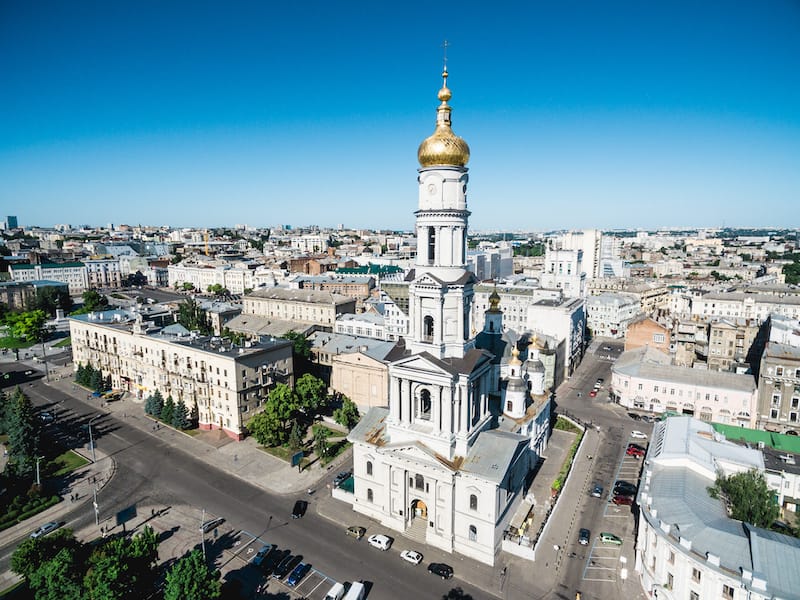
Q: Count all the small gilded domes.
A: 3